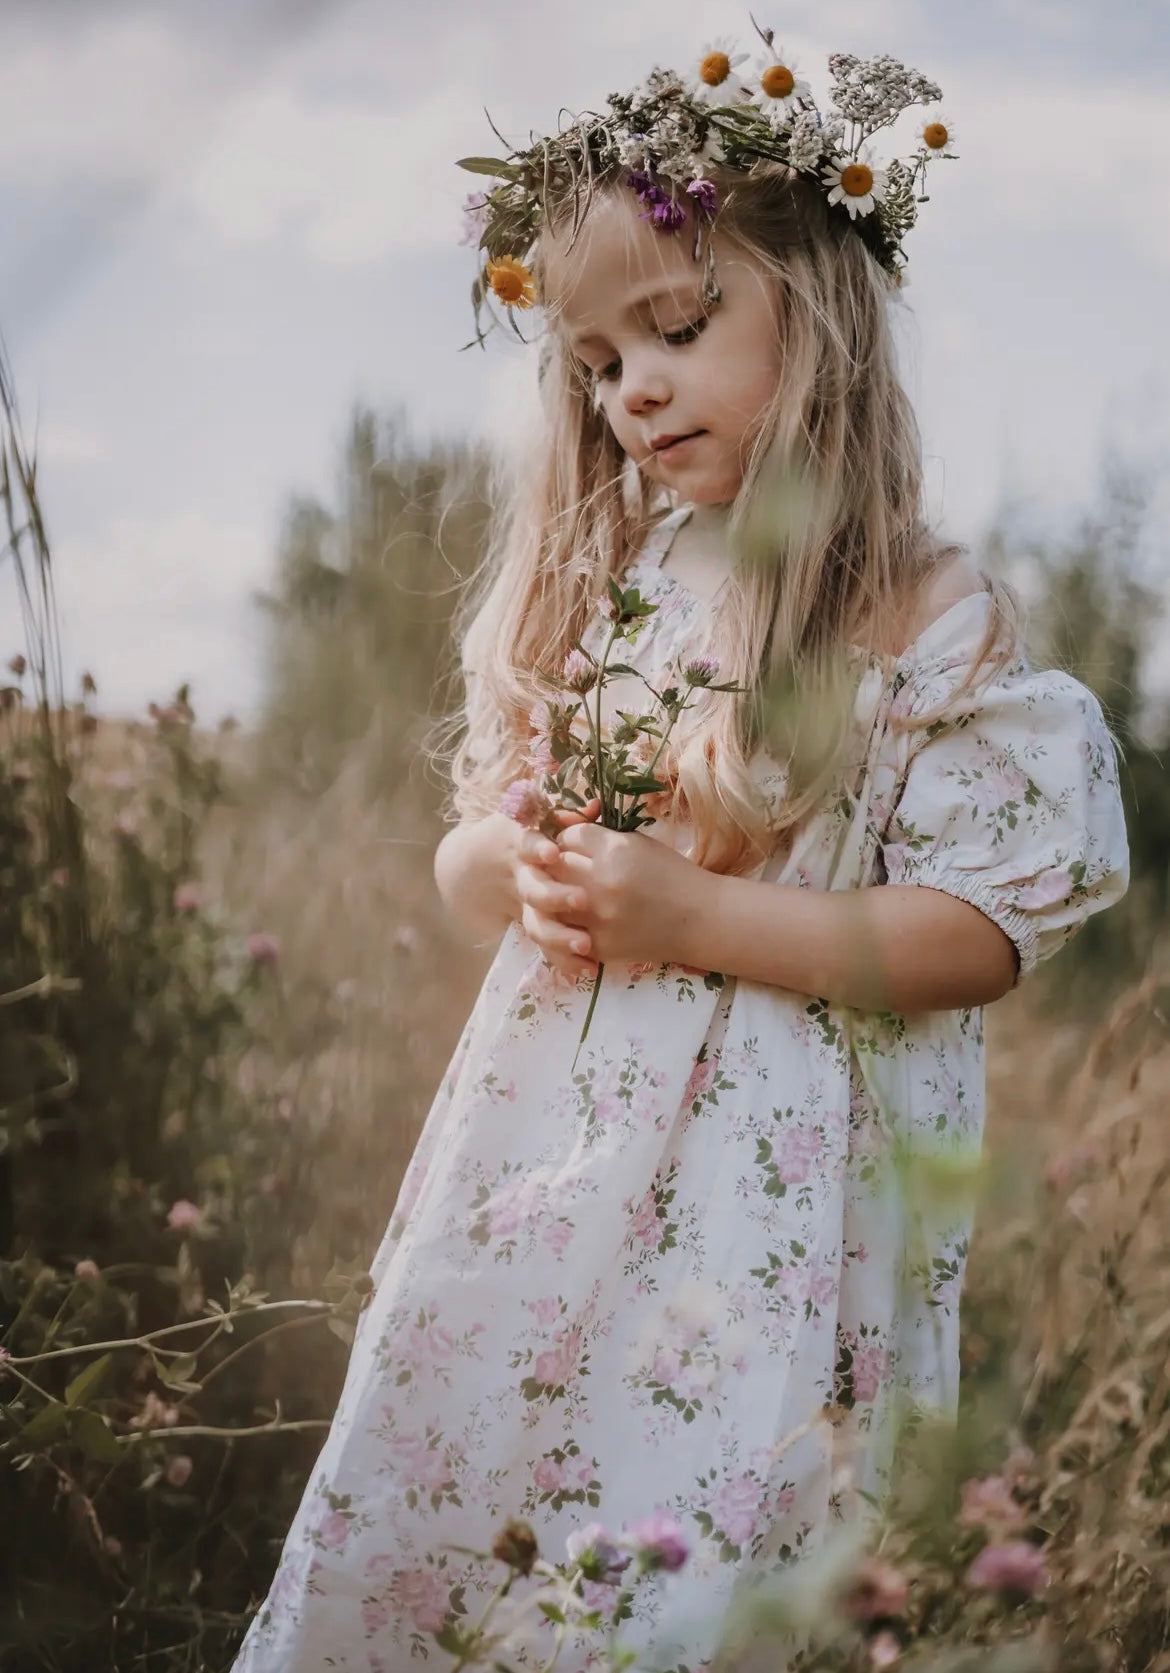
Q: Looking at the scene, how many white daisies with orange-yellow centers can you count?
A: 4